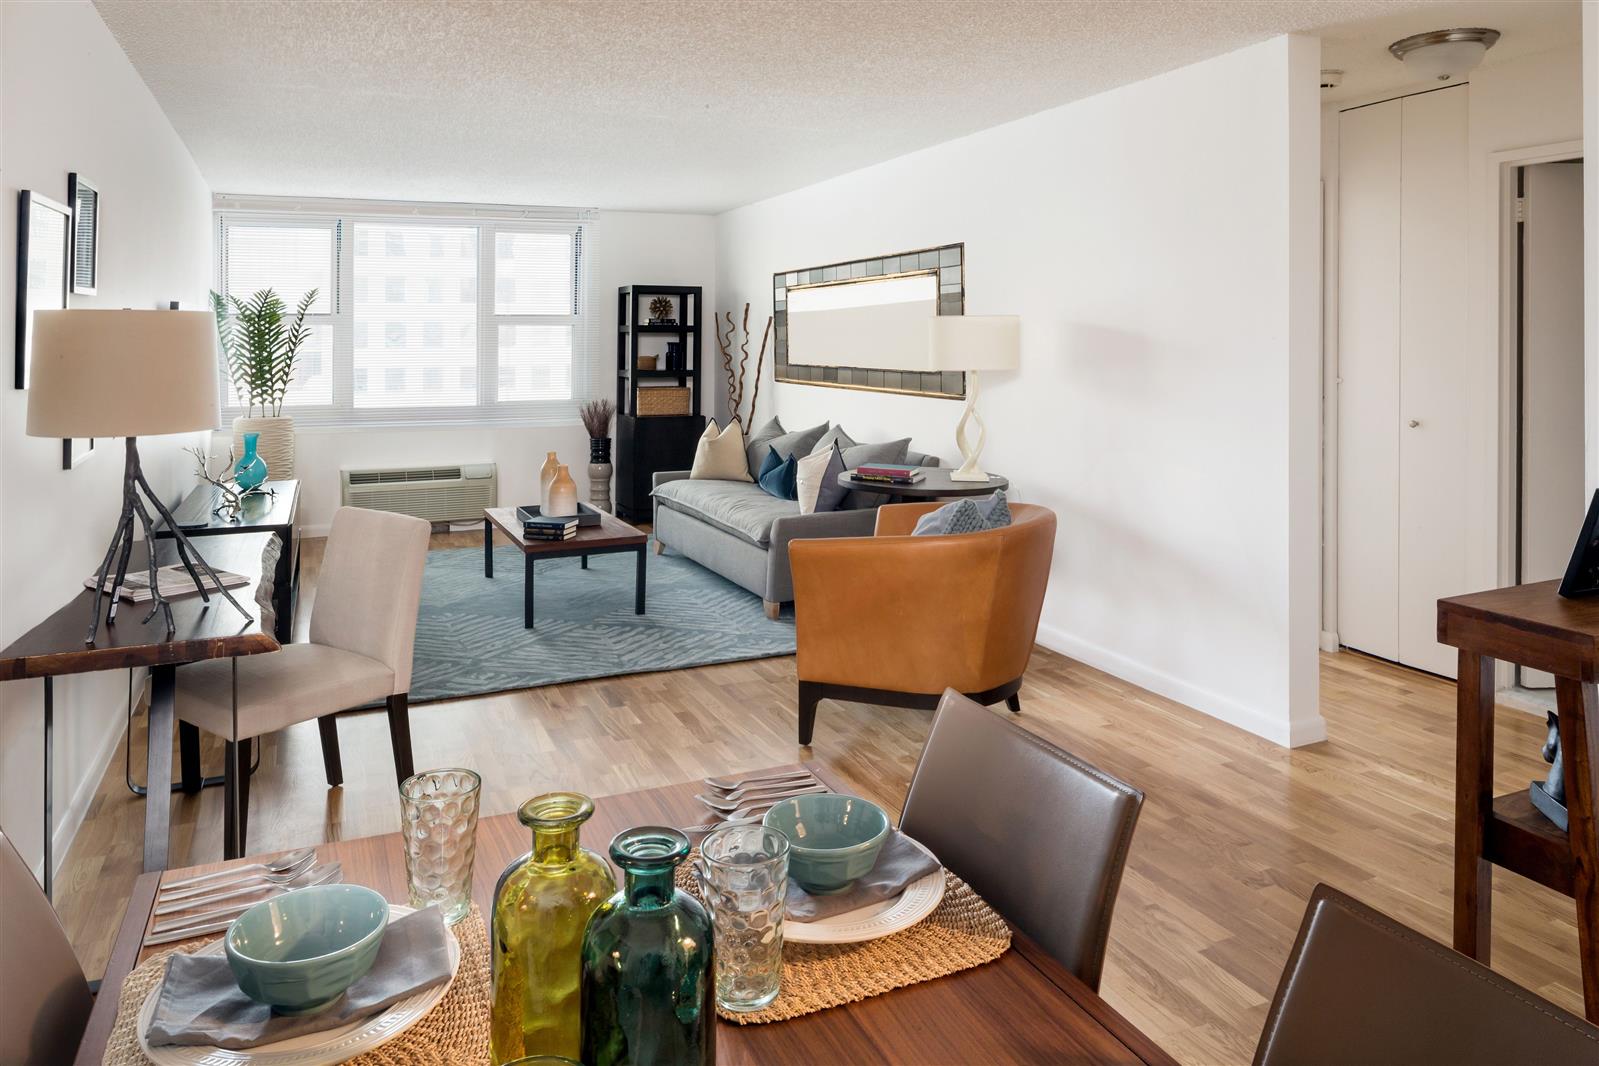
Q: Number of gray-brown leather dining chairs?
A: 3